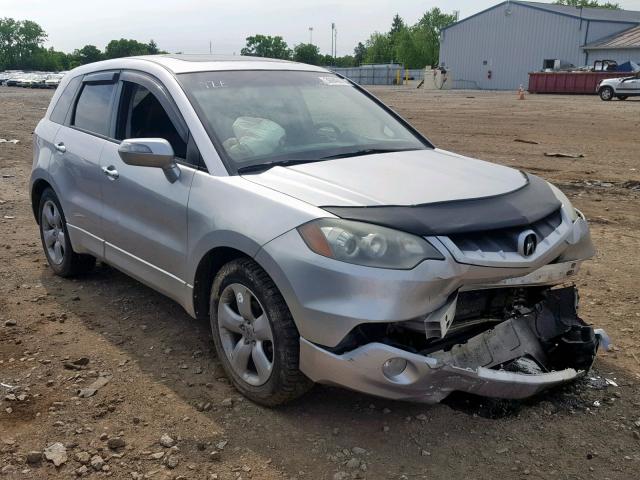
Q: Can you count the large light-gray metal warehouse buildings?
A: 1